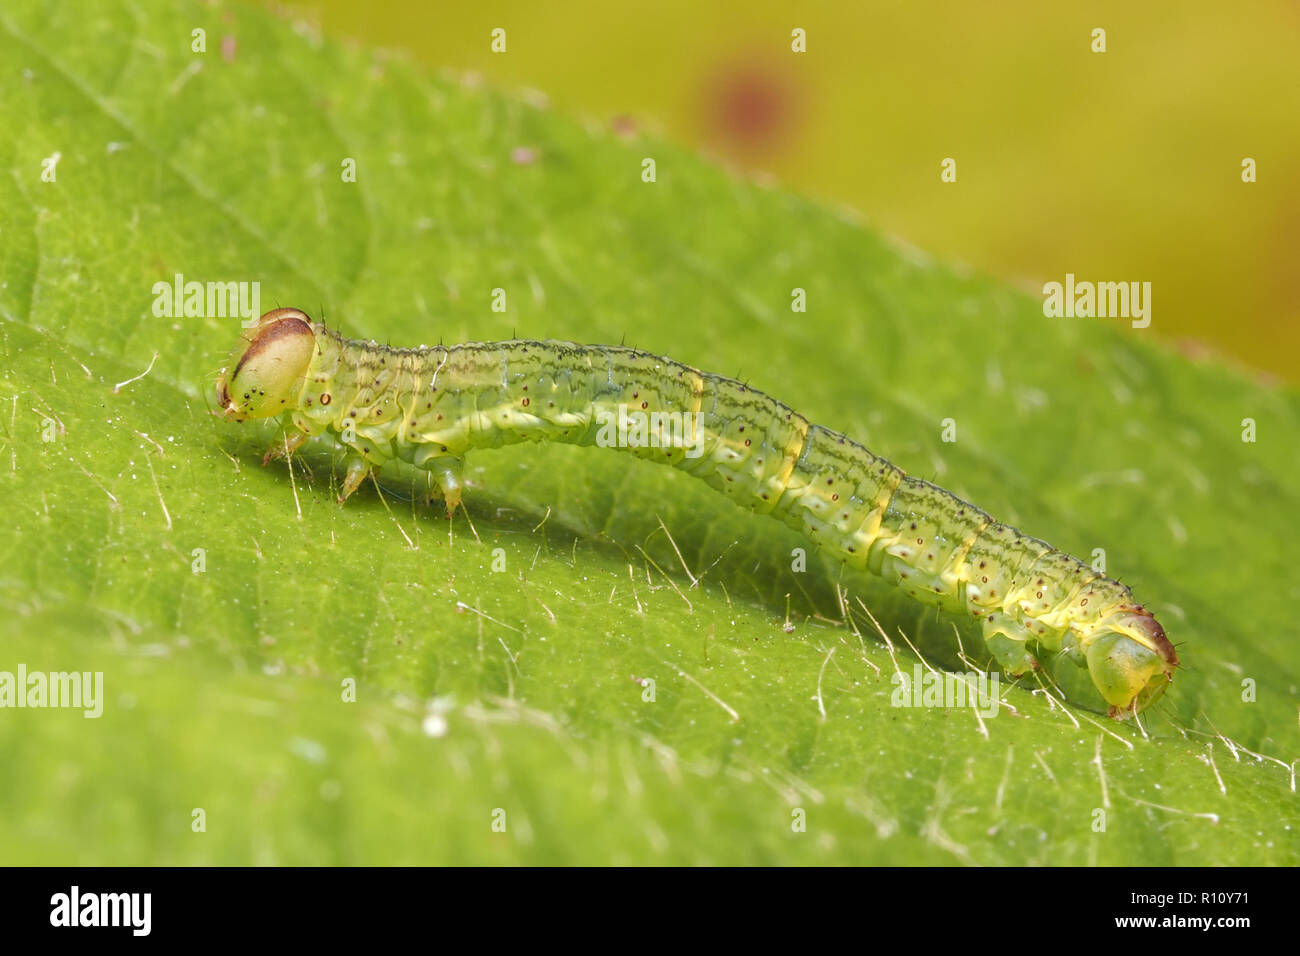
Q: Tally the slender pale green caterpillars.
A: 1